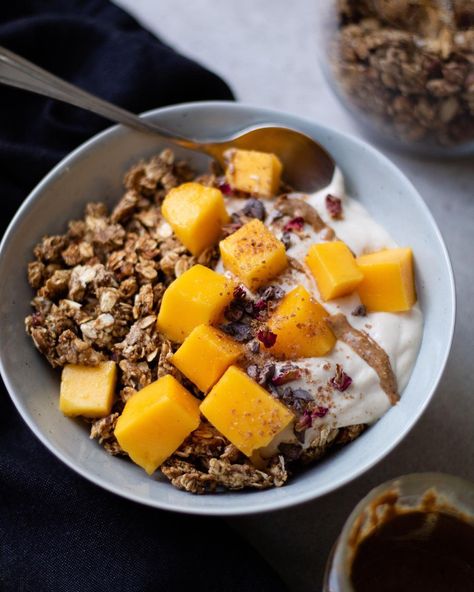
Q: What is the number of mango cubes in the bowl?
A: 11